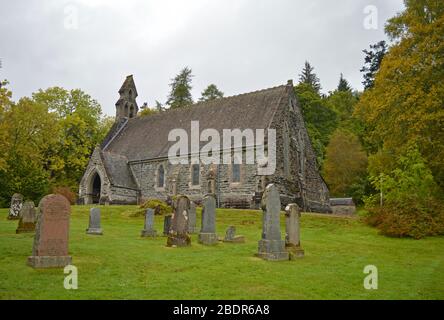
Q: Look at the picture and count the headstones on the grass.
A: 12